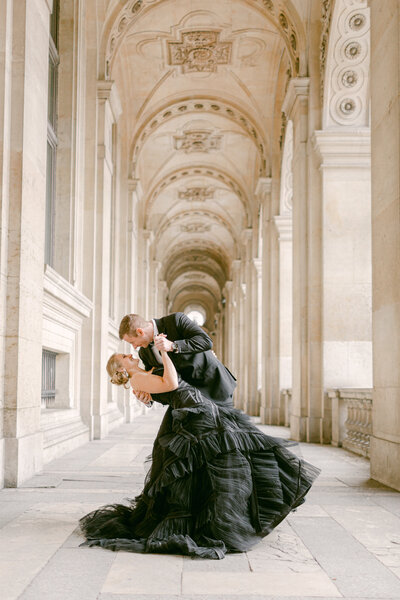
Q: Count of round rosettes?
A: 4